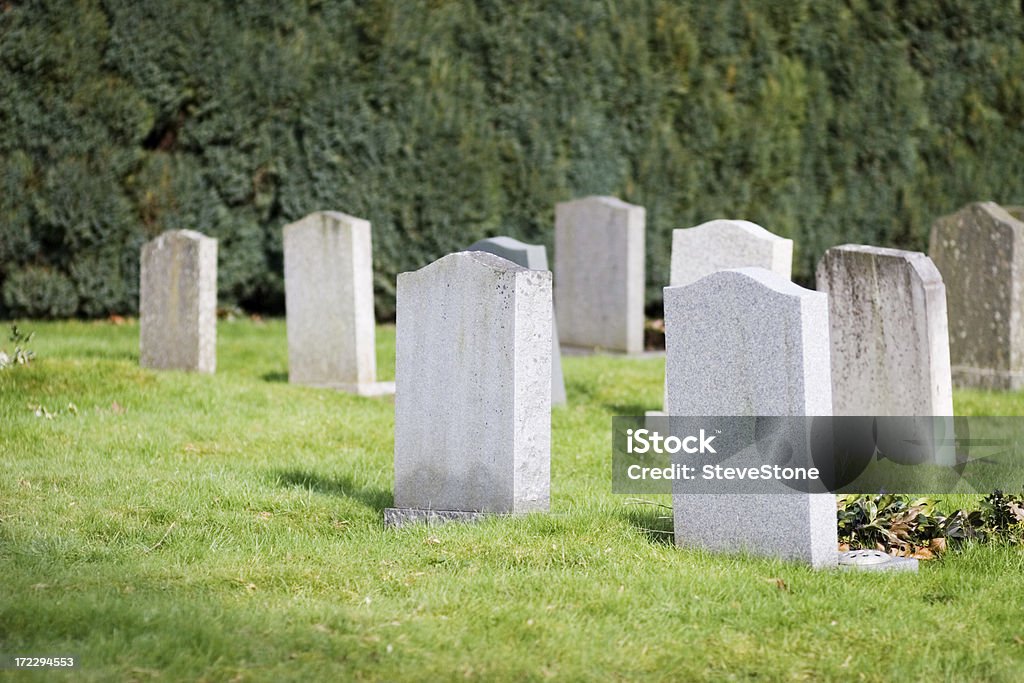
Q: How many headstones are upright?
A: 9